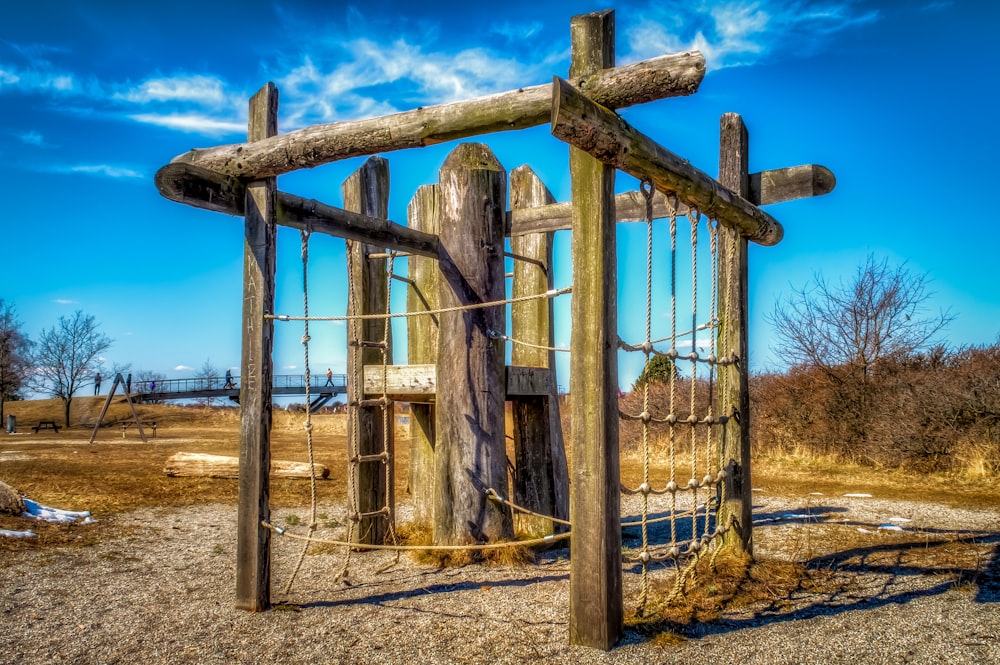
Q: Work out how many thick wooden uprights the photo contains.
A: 7